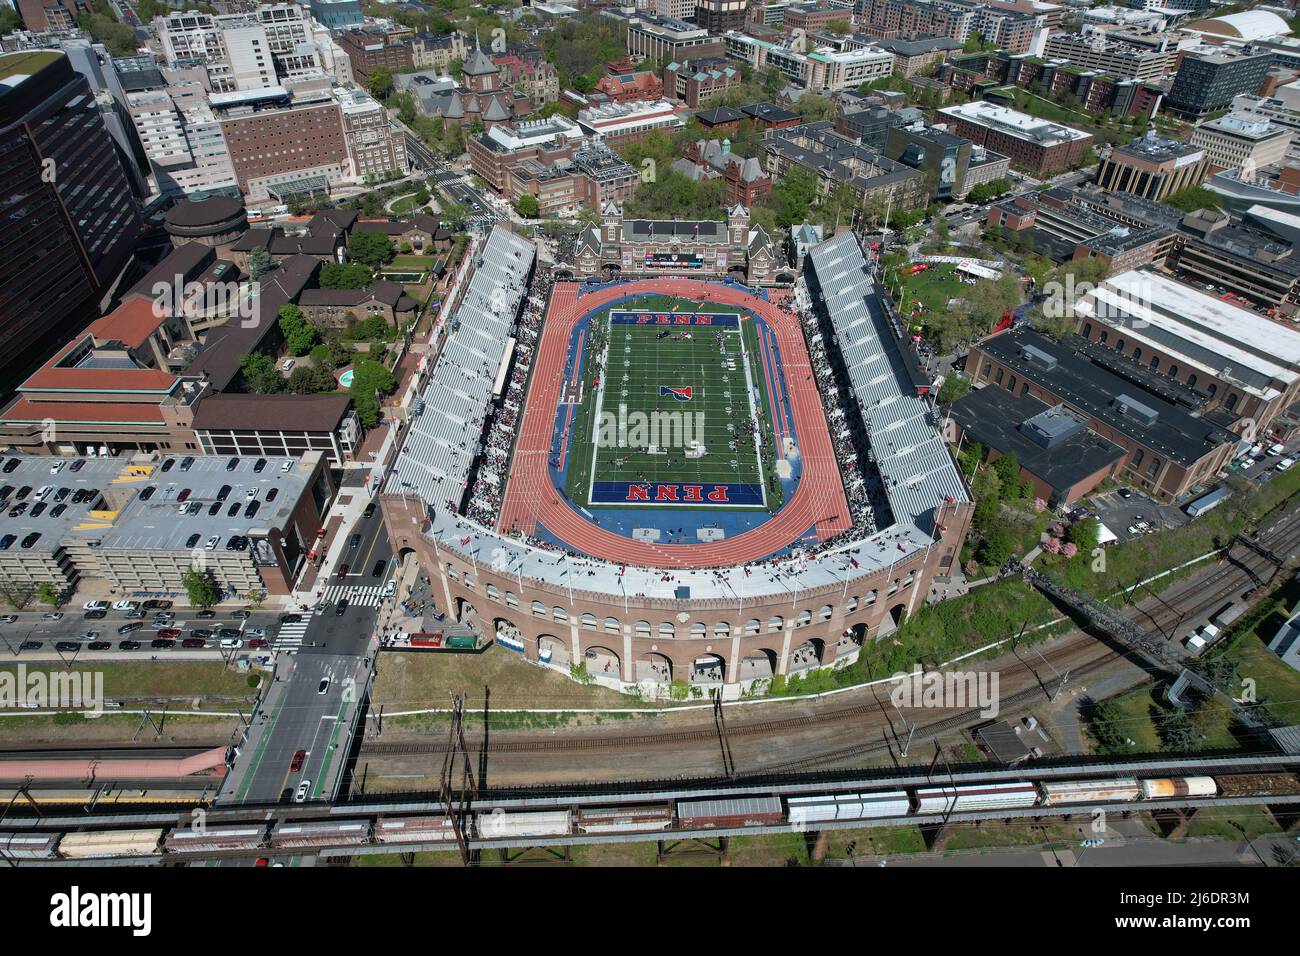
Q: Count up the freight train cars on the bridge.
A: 13